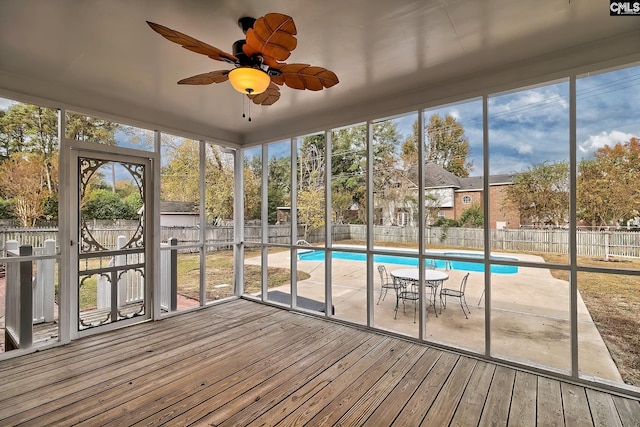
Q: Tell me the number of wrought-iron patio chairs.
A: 4